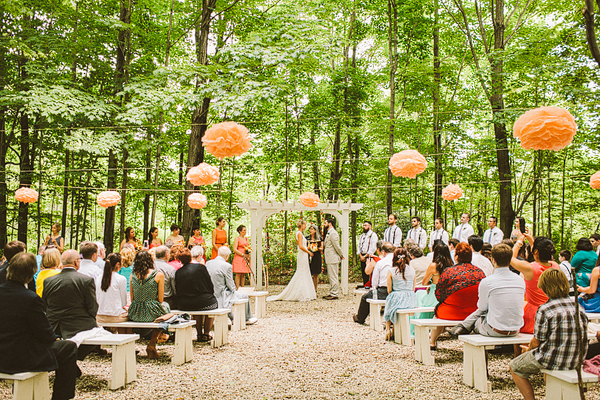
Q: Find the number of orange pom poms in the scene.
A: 10